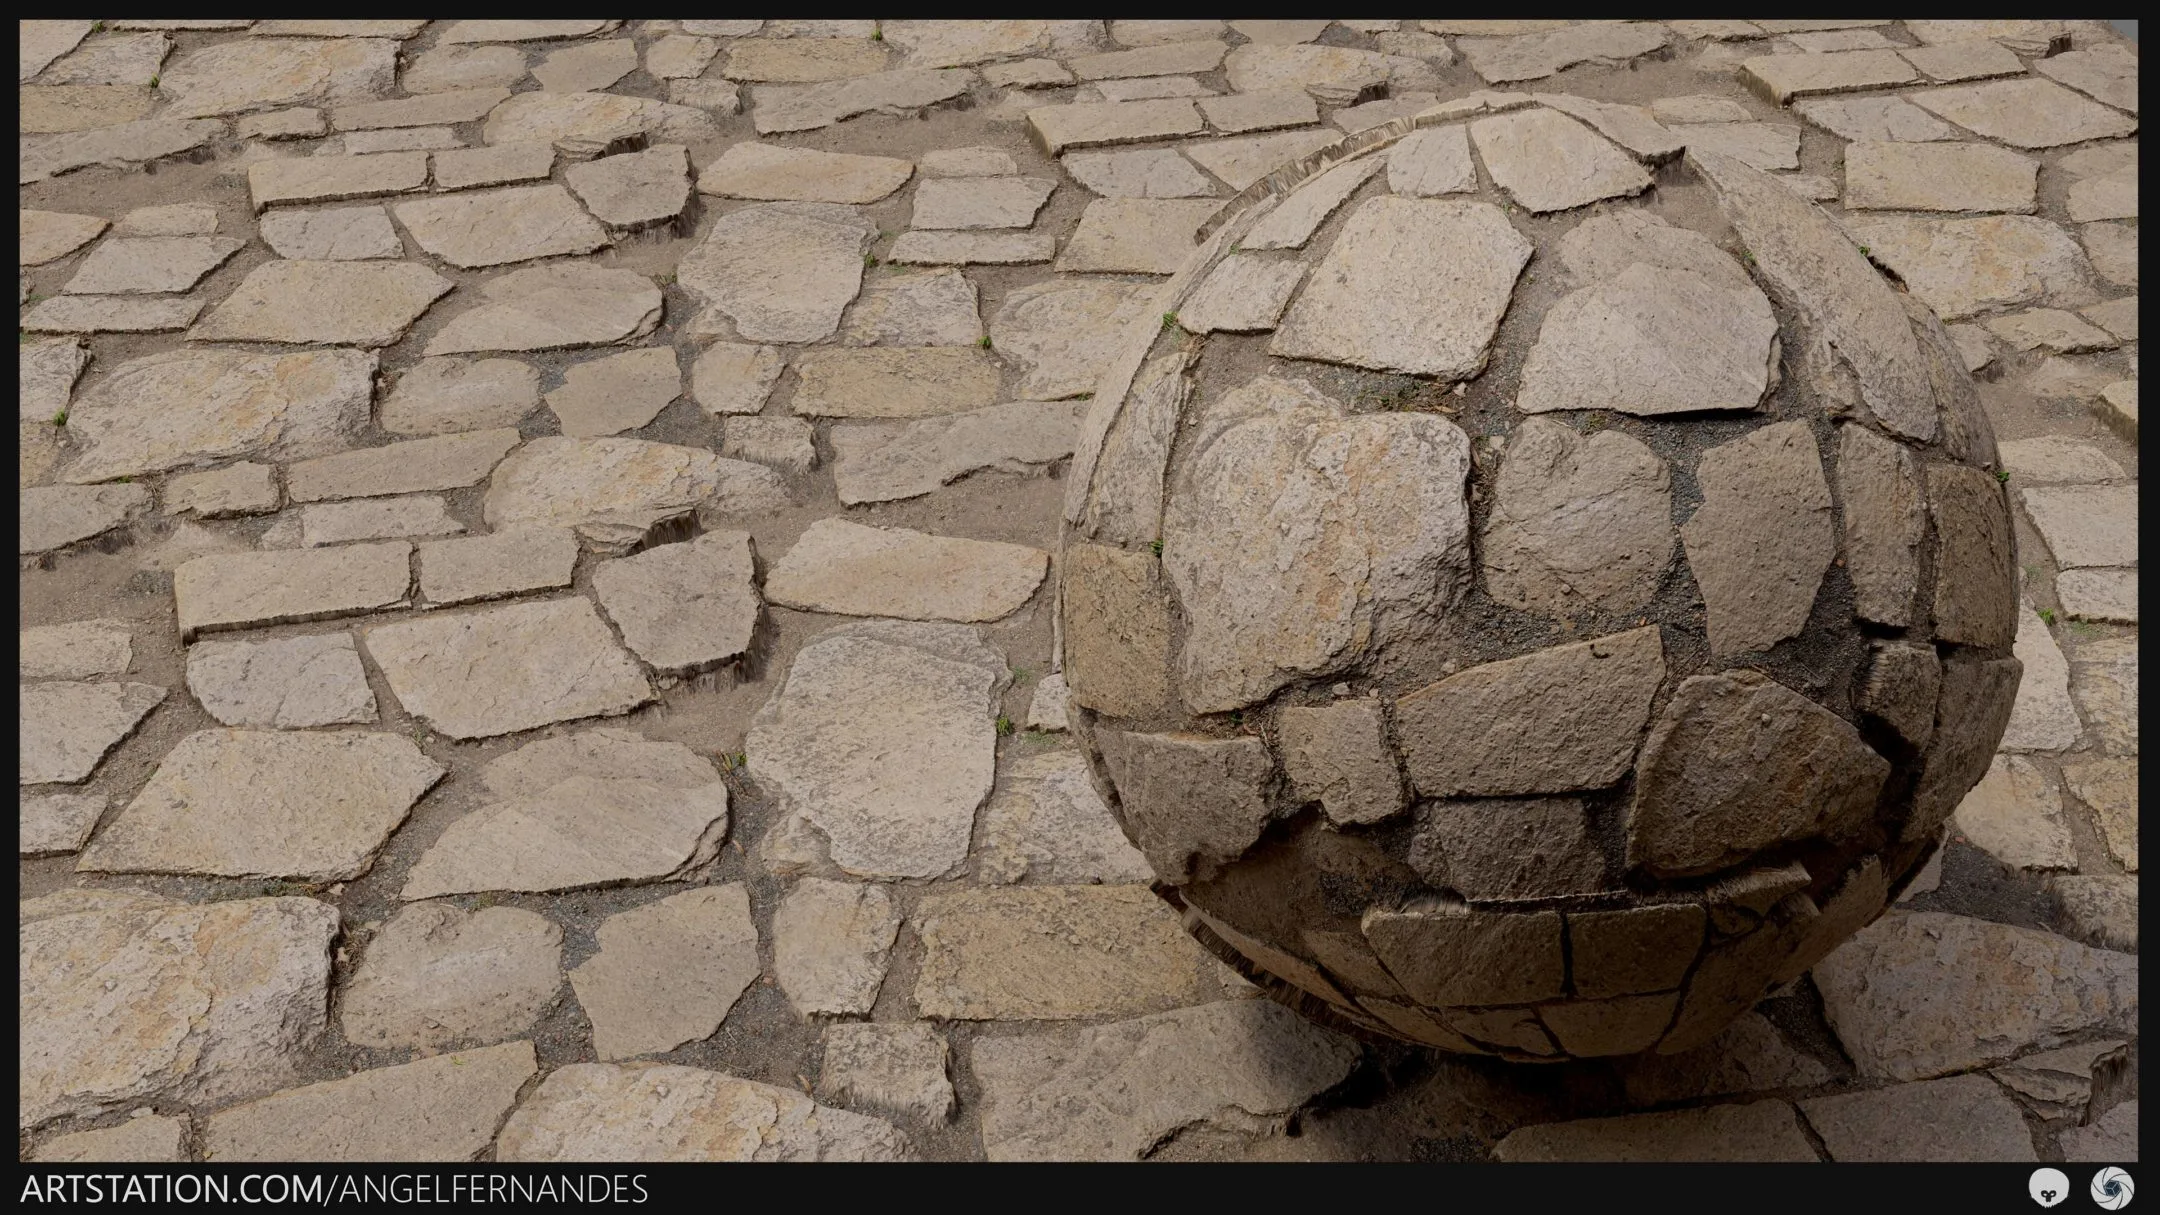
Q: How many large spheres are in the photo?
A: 1